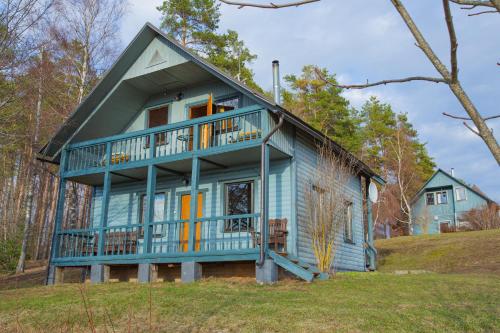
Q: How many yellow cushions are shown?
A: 2